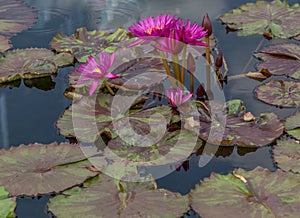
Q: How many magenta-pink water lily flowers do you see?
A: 5